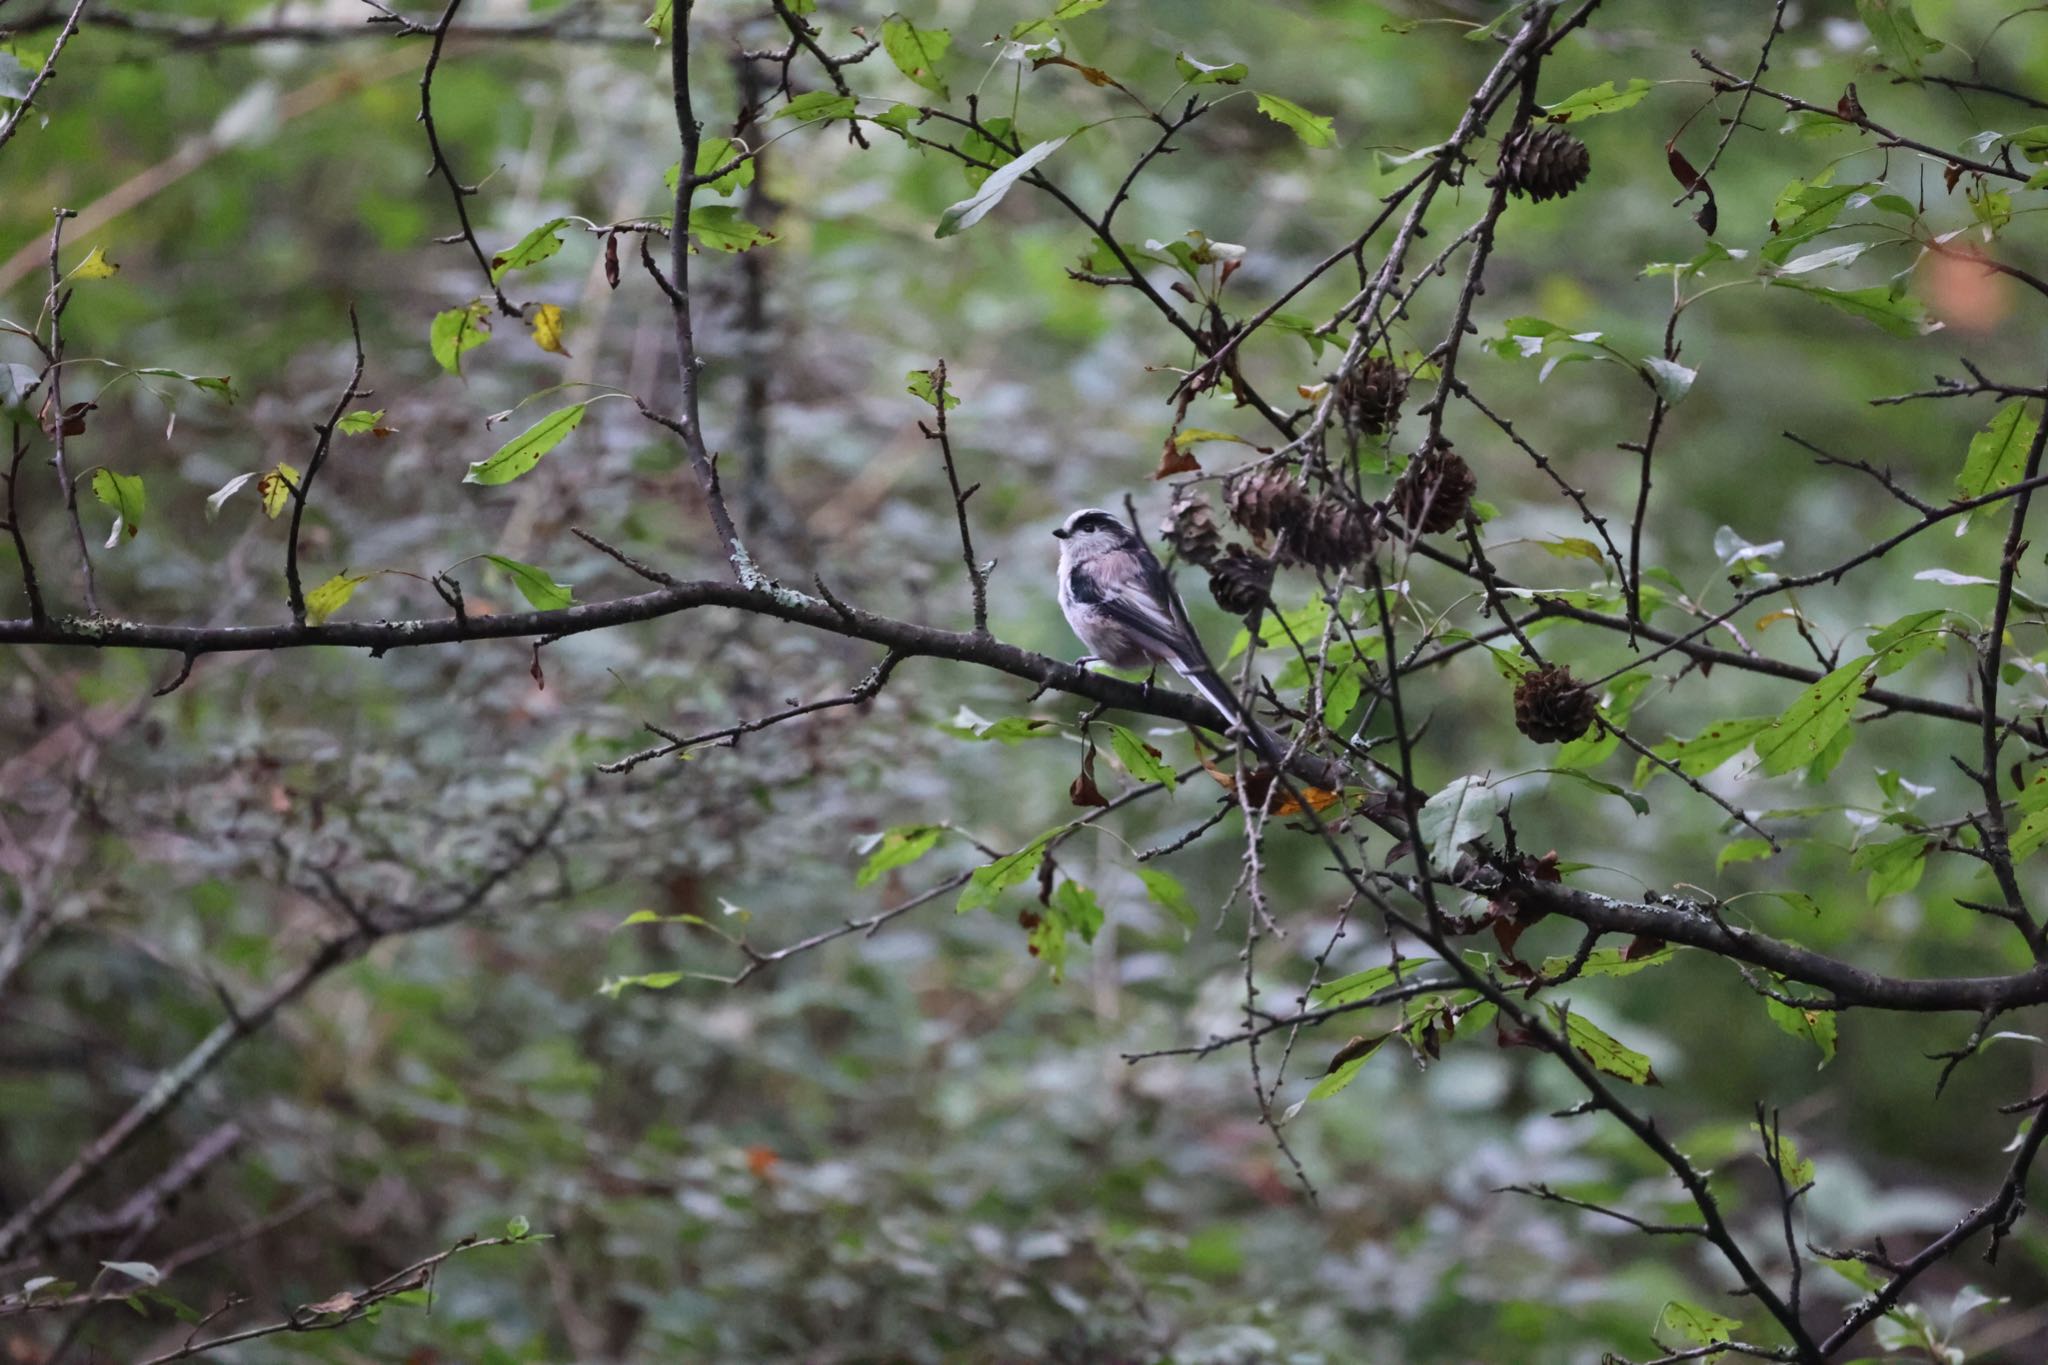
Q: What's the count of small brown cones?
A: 8